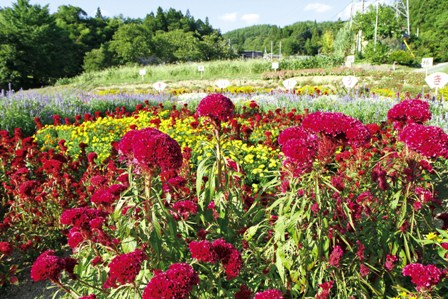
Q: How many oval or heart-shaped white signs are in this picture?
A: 5